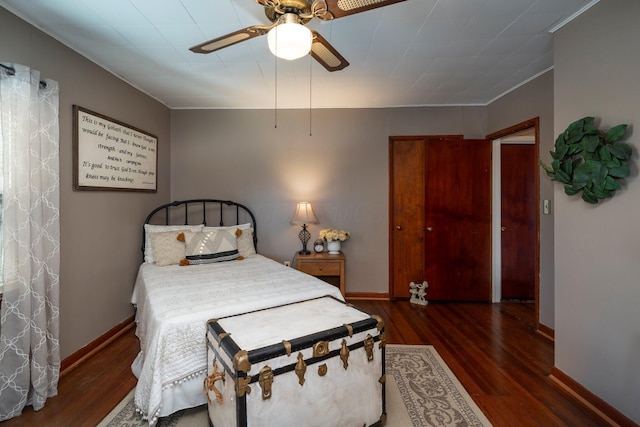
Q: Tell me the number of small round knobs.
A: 4